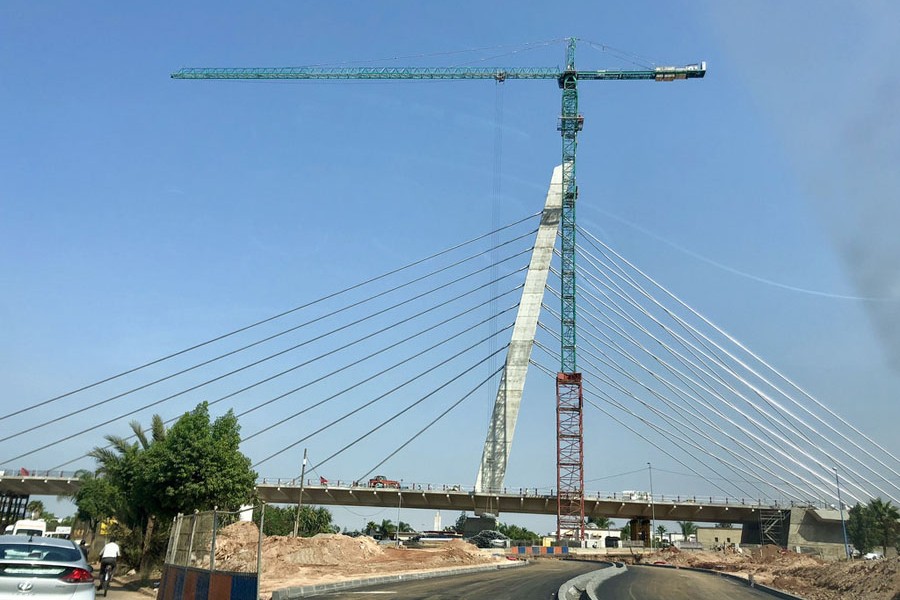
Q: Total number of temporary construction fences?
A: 2